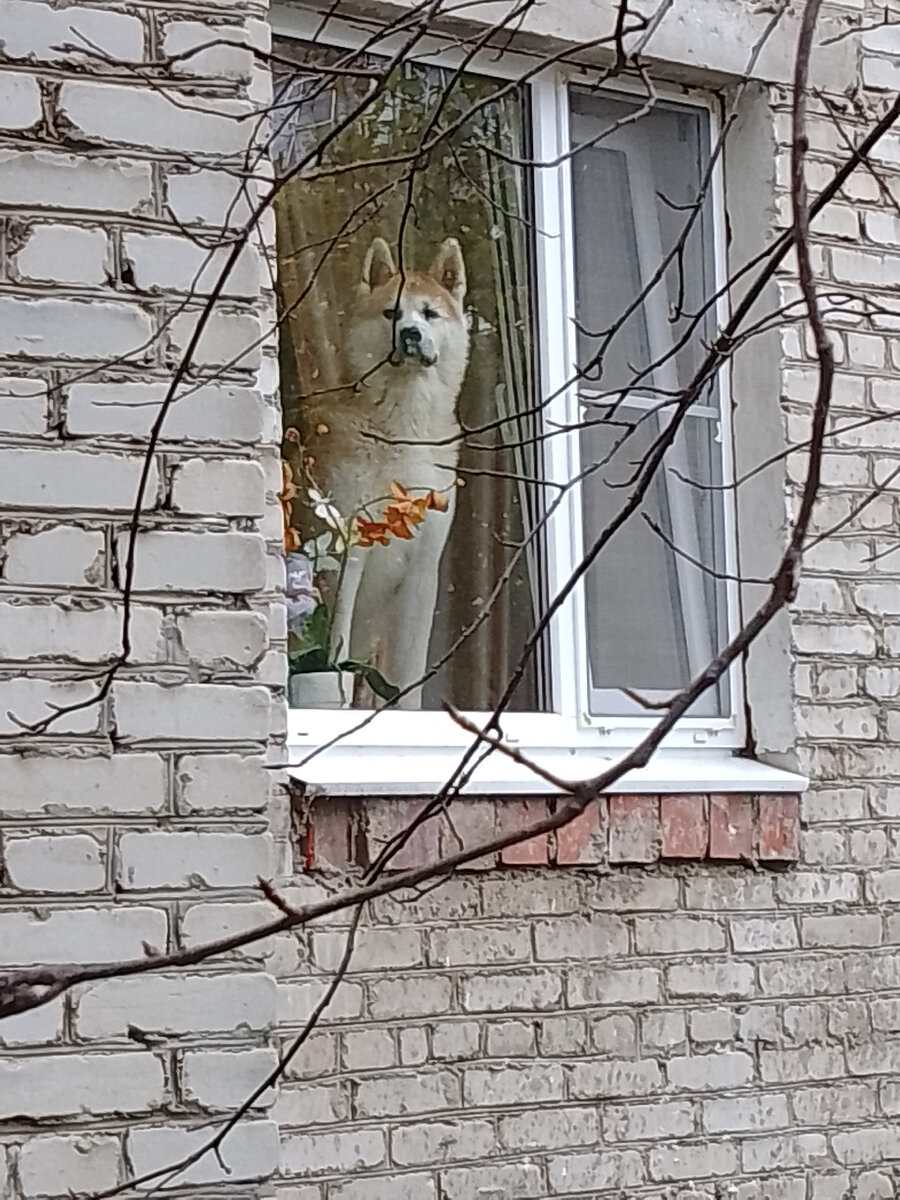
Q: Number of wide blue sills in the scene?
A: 0